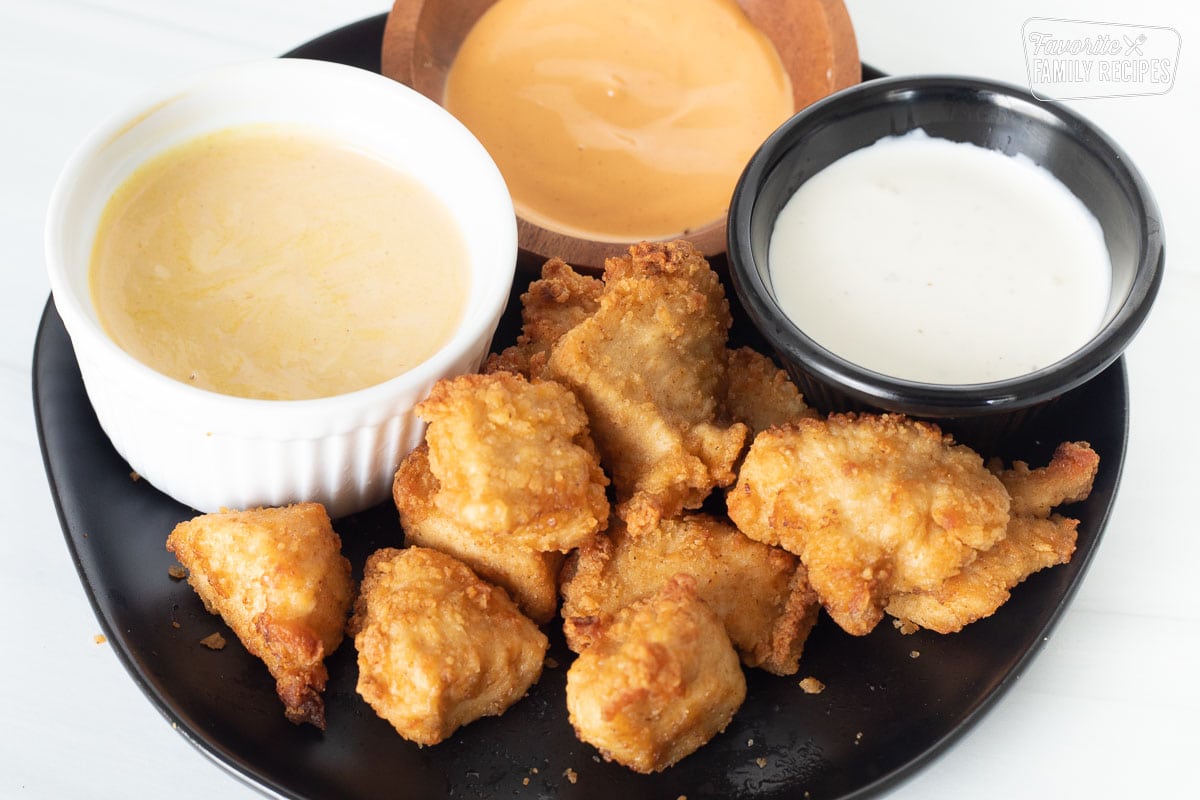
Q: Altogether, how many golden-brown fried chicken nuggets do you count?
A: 11